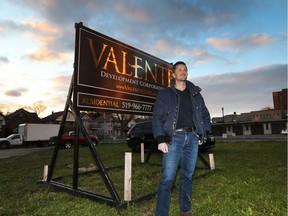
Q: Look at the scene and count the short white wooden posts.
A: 4